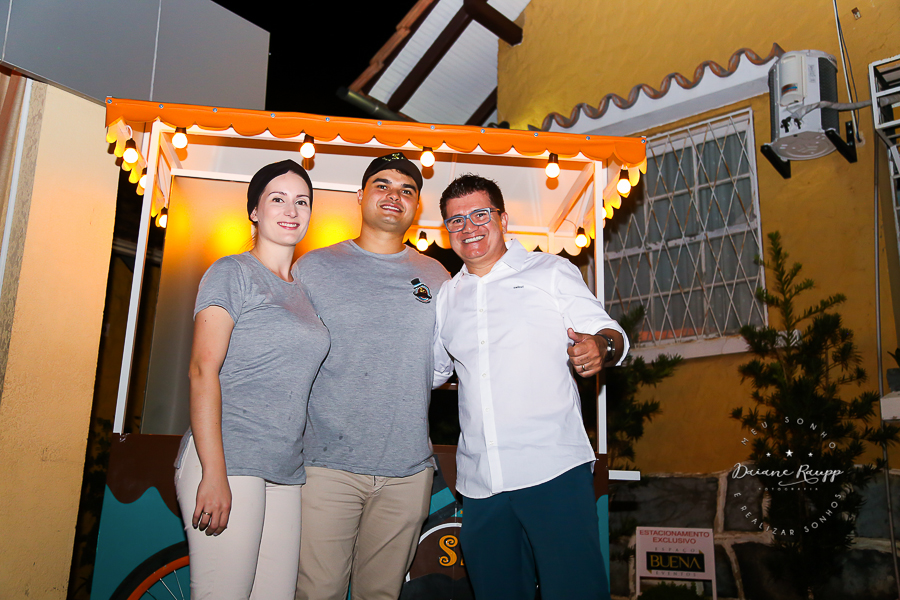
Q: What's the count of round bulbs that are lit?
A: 11